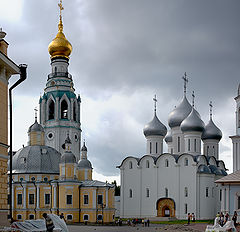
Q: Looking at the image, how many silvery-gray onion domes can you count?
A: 5